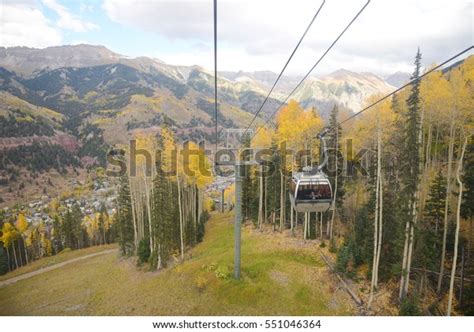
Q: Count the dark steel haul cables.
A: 4